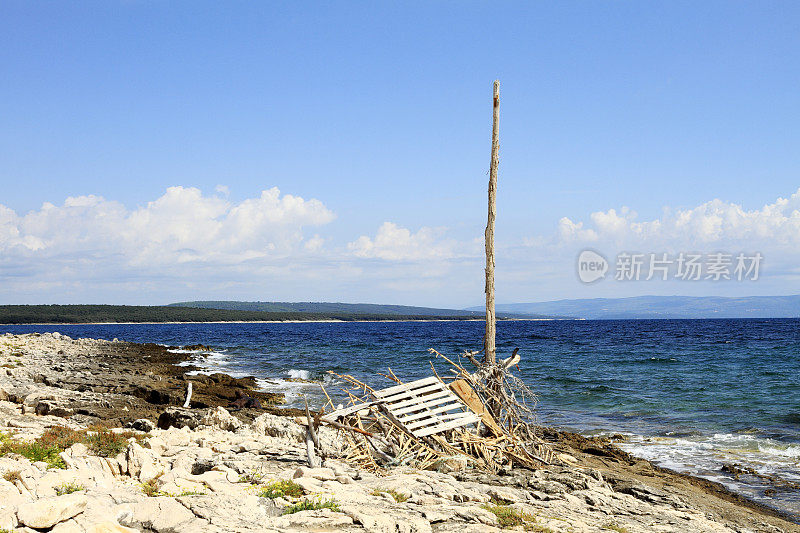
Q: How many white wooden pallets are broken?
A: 1